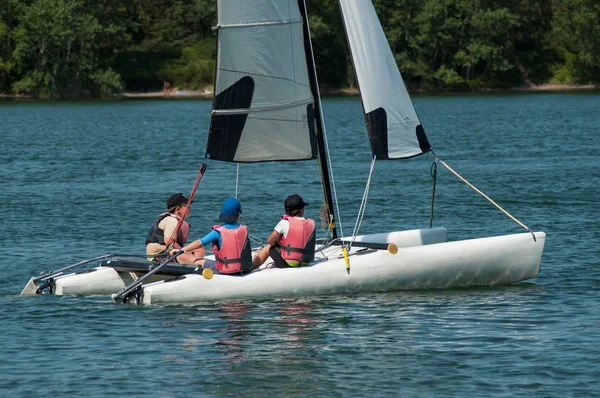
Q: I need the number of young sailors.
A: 3